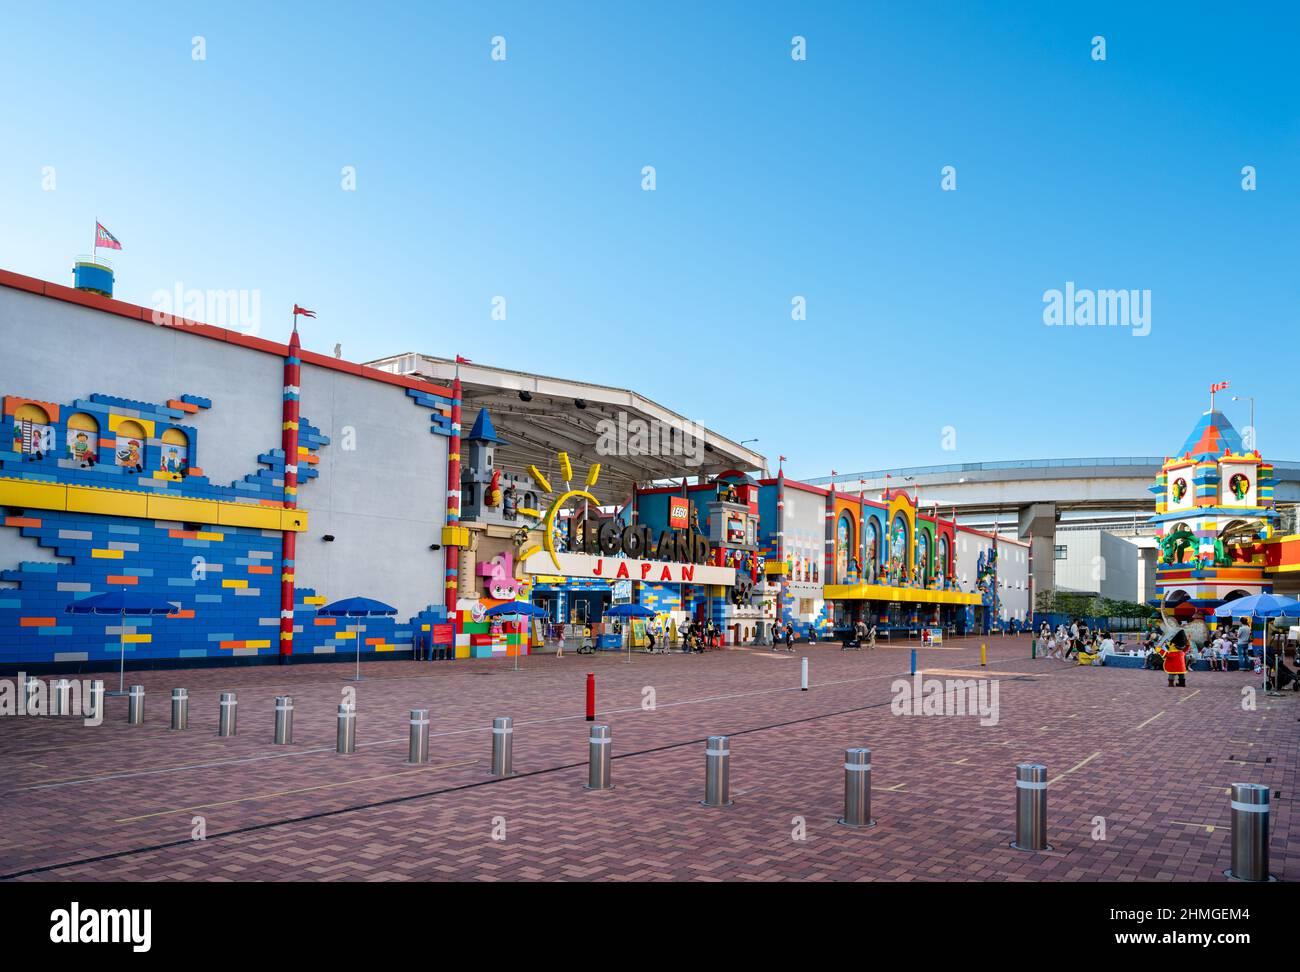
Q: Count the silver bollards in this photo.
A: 15